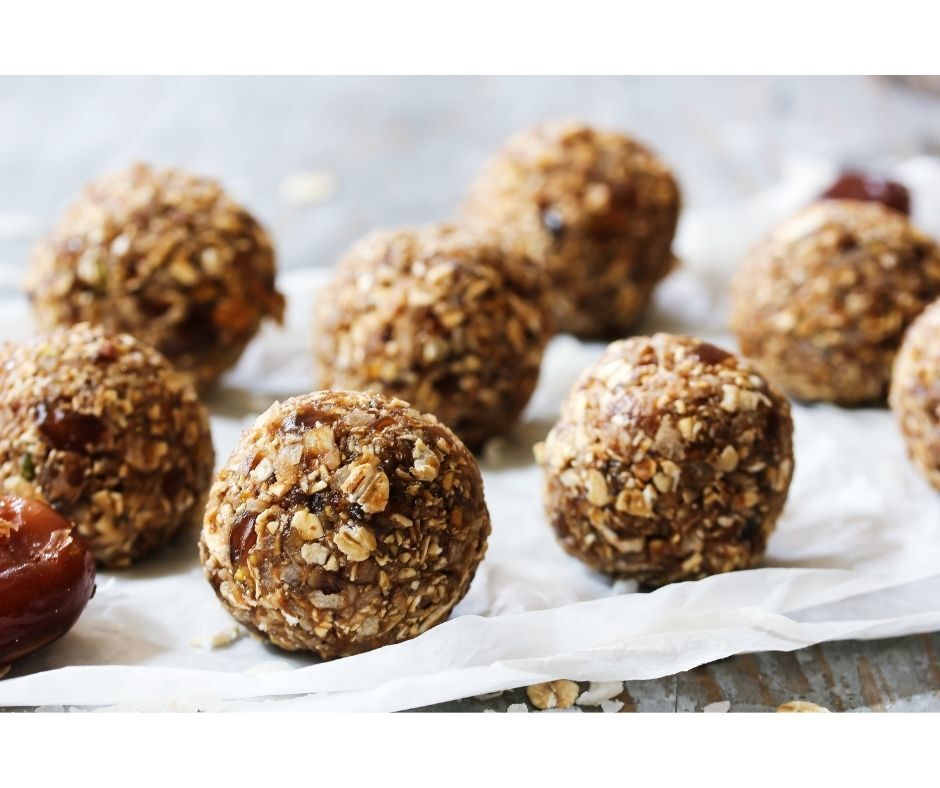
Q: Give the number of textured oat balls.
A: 8